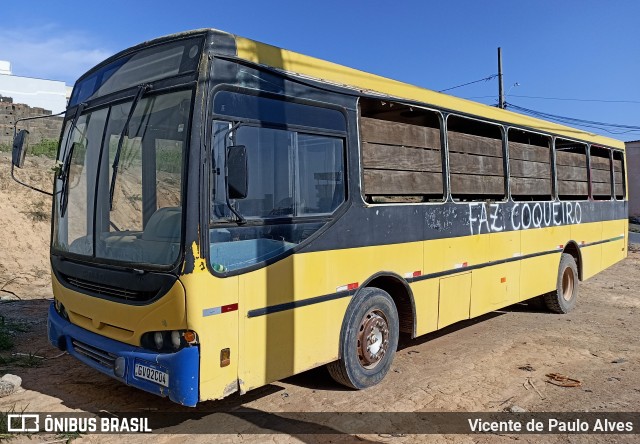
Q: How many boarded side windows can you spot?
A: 6